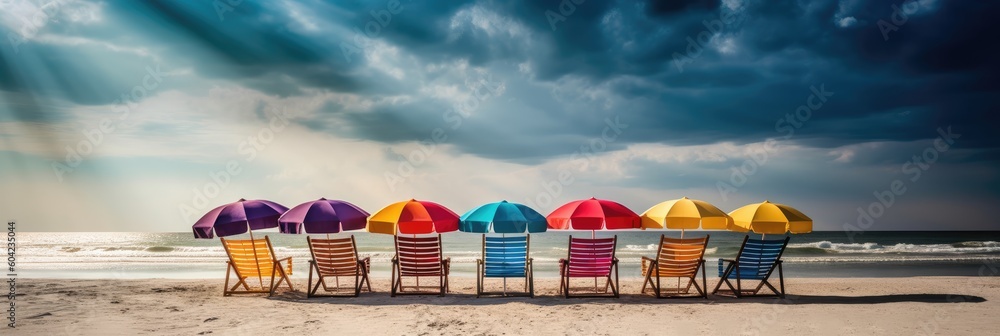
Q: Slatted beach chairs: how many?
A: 7